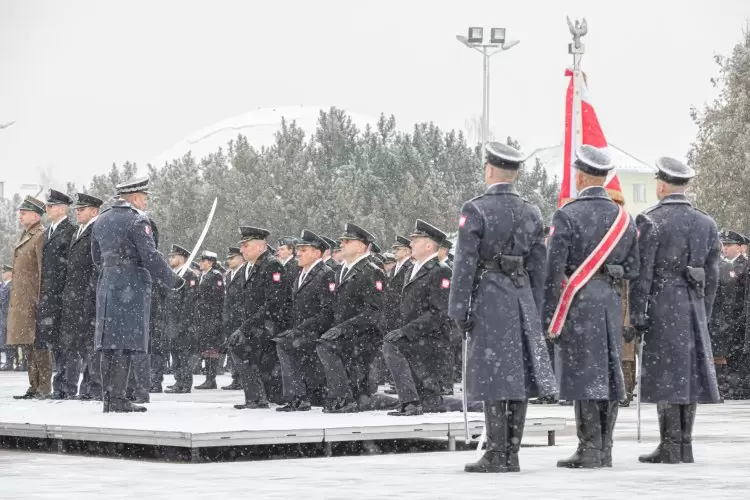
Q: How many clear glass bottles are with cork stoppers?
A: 0